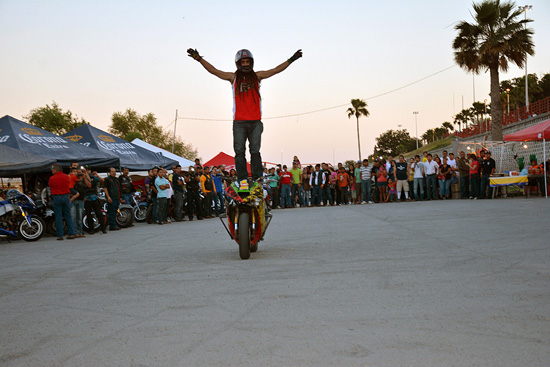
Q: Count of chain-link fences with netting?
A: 0